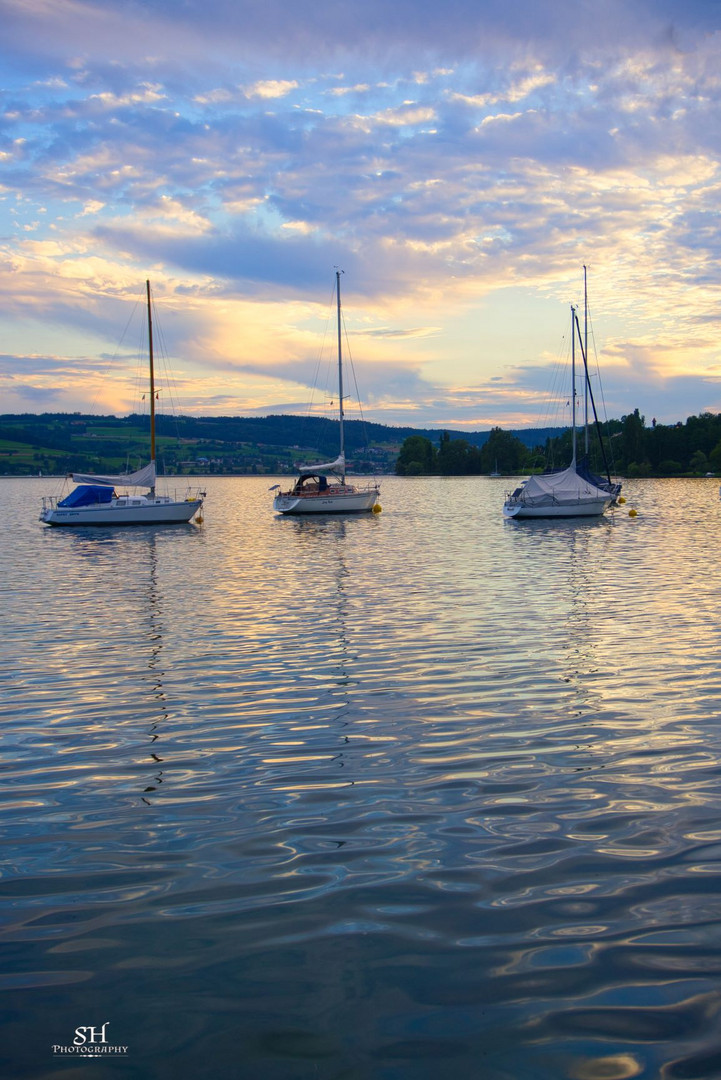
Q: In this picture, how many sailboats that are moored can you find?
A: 4